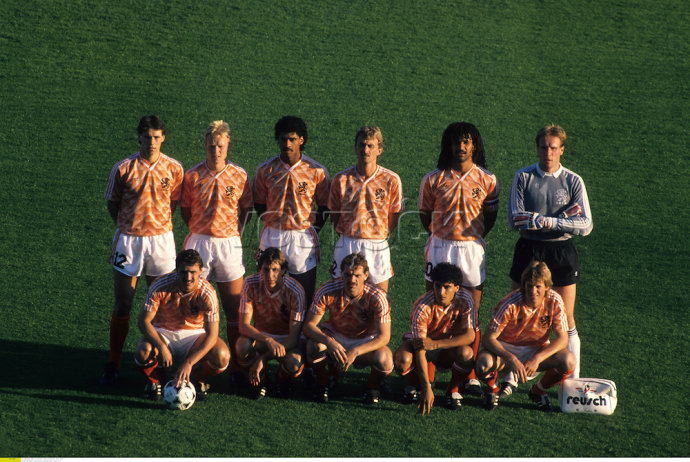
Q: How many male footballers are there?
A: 11